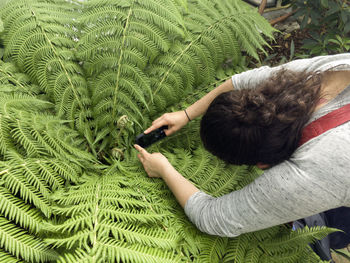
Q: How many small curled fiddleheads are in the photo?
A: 2